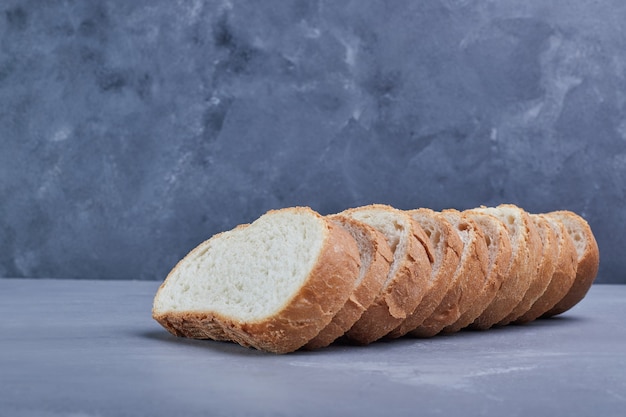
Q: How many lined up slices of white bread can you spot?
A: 10